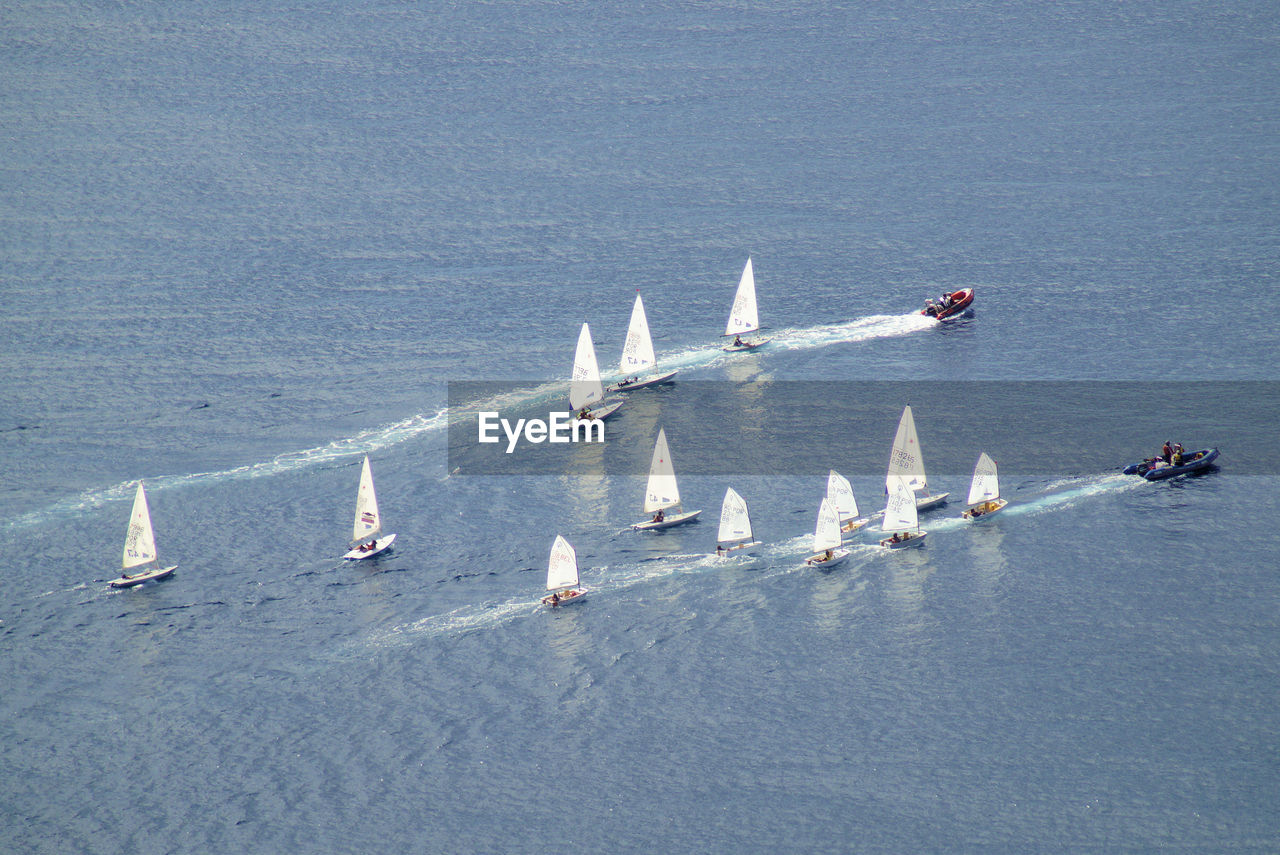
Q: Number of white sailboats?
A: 13